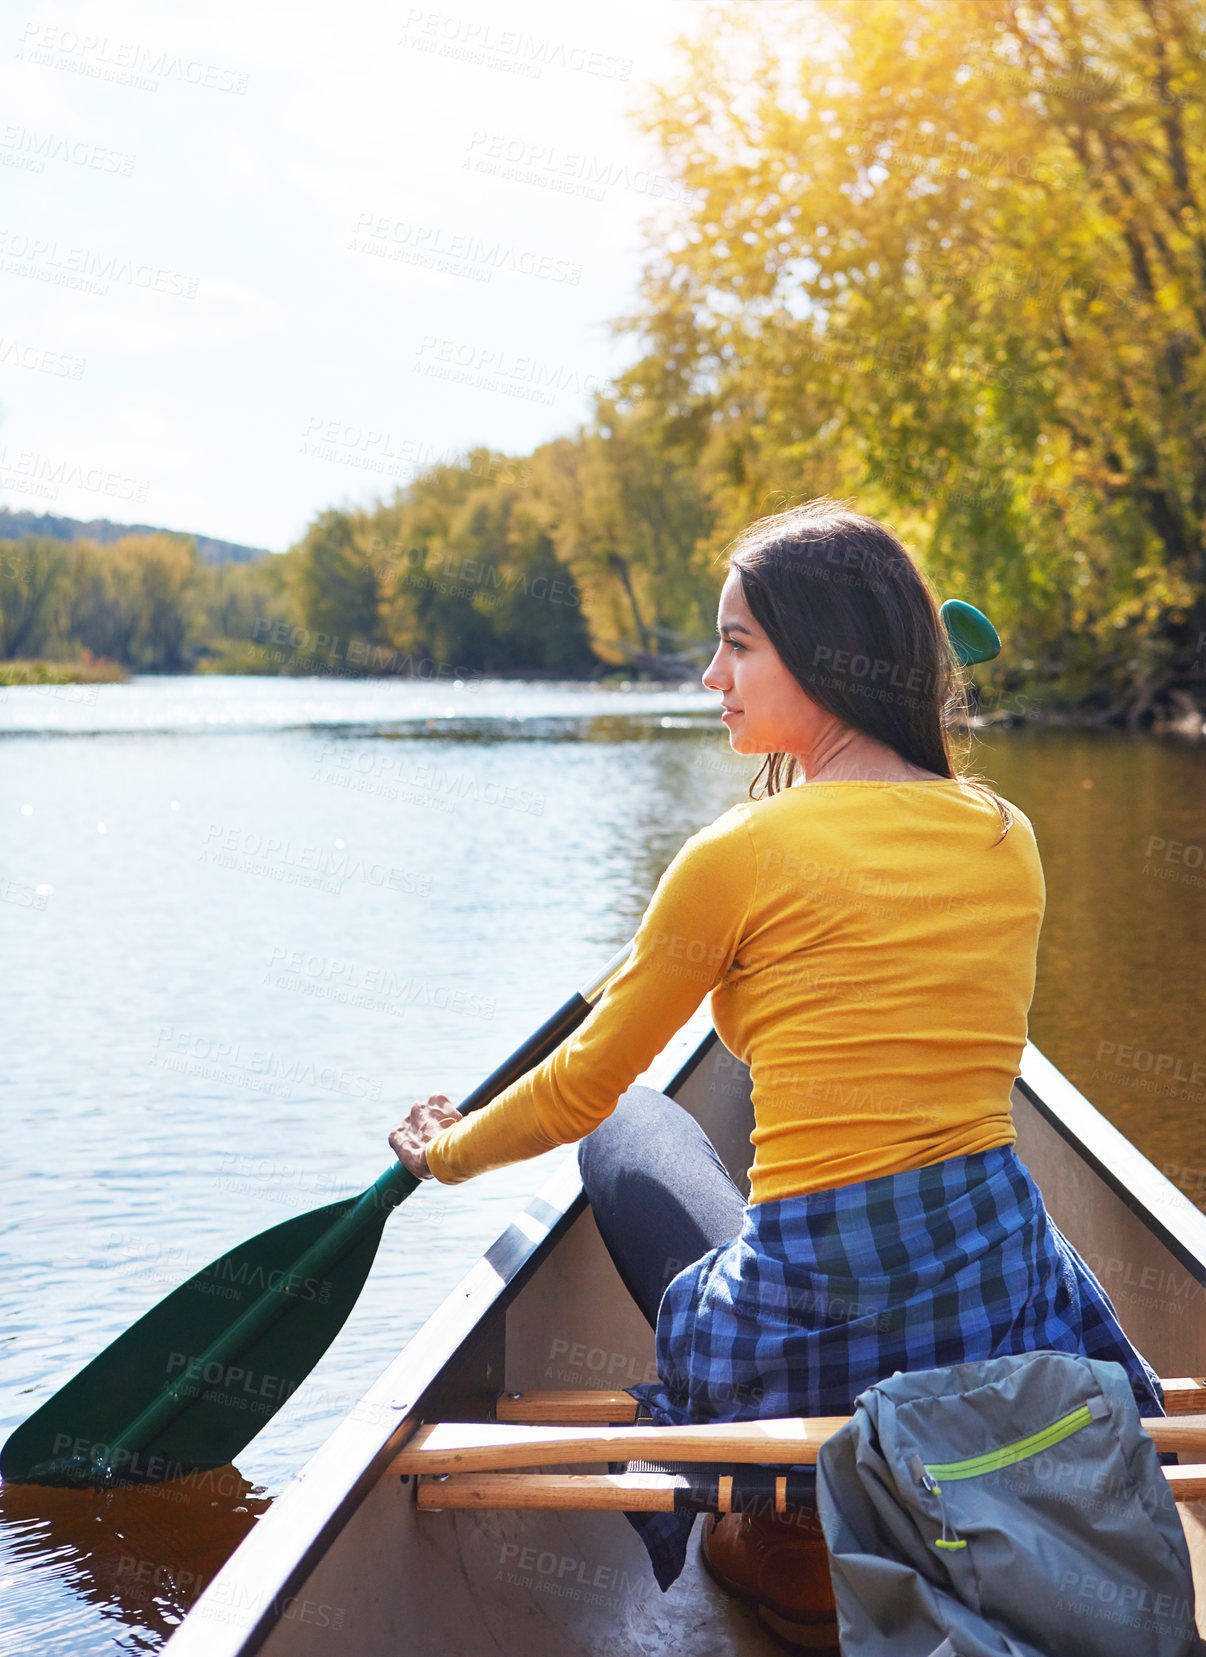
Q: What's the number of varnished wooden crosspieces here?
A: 3